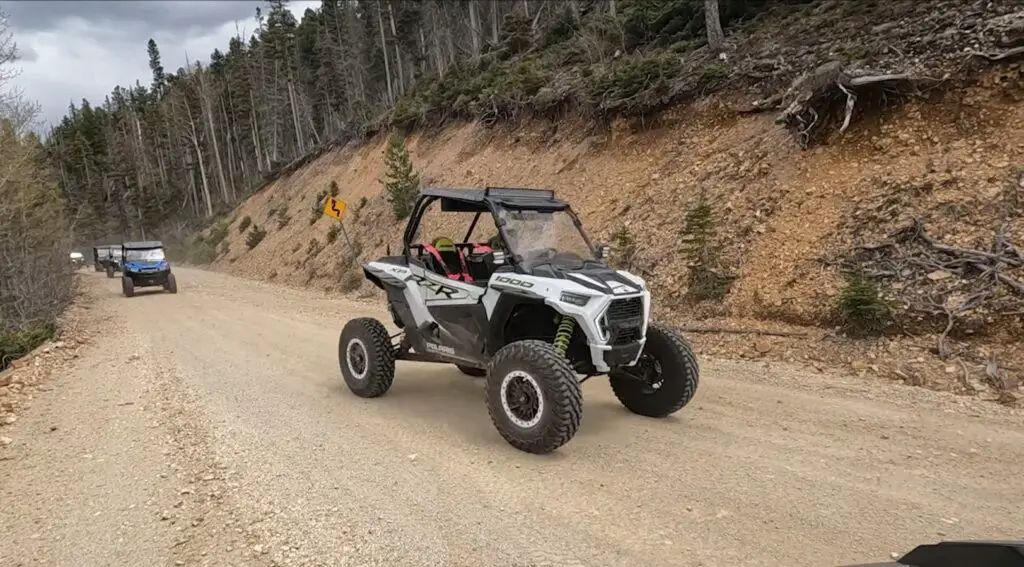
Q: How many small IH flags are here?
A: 0